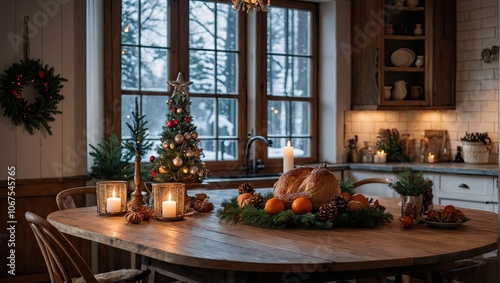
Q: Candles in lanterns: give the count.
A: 2